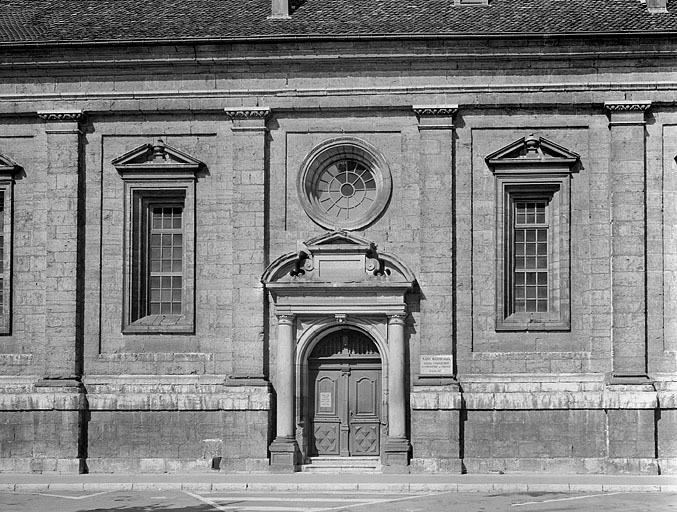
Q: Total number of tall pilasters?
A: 4